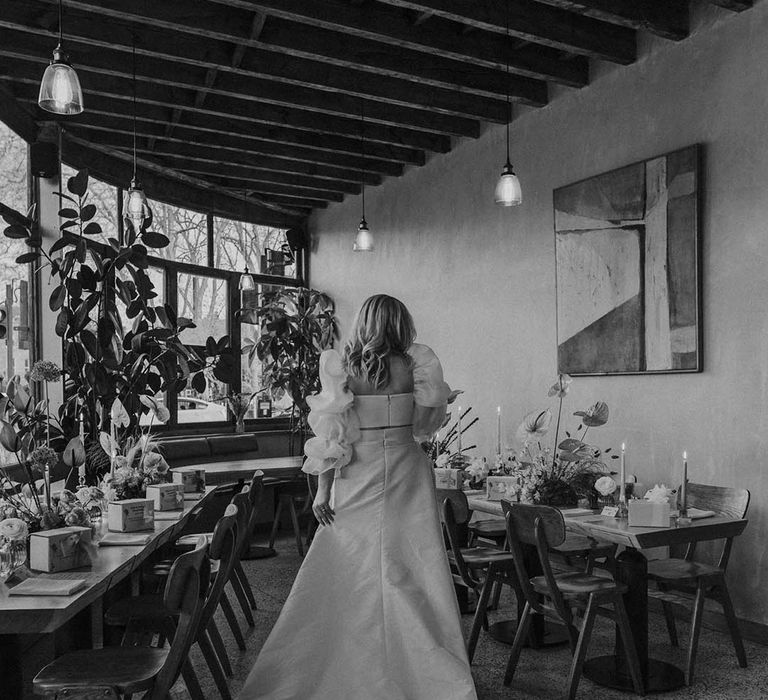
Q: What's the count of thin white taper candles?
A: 8